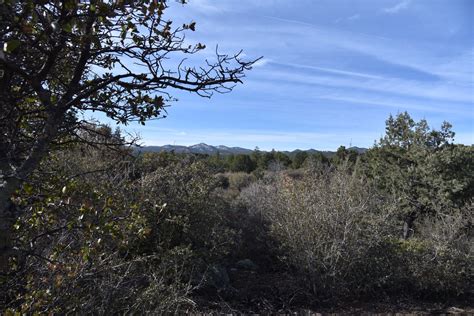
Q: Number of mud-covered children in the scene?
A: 0